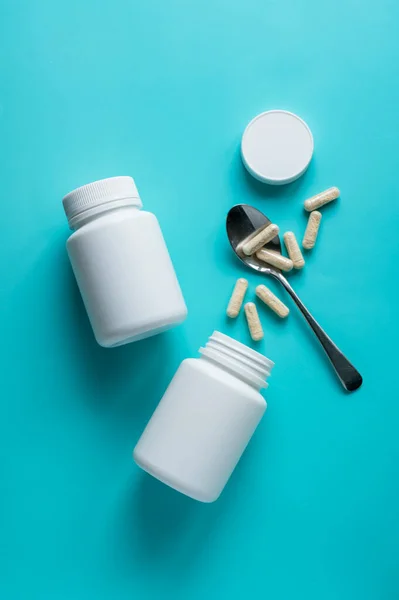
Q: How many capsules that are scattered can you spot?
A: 8